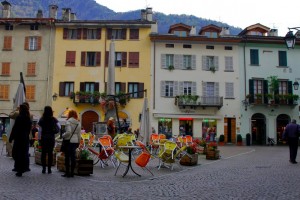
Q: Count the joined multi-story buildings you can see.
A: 4